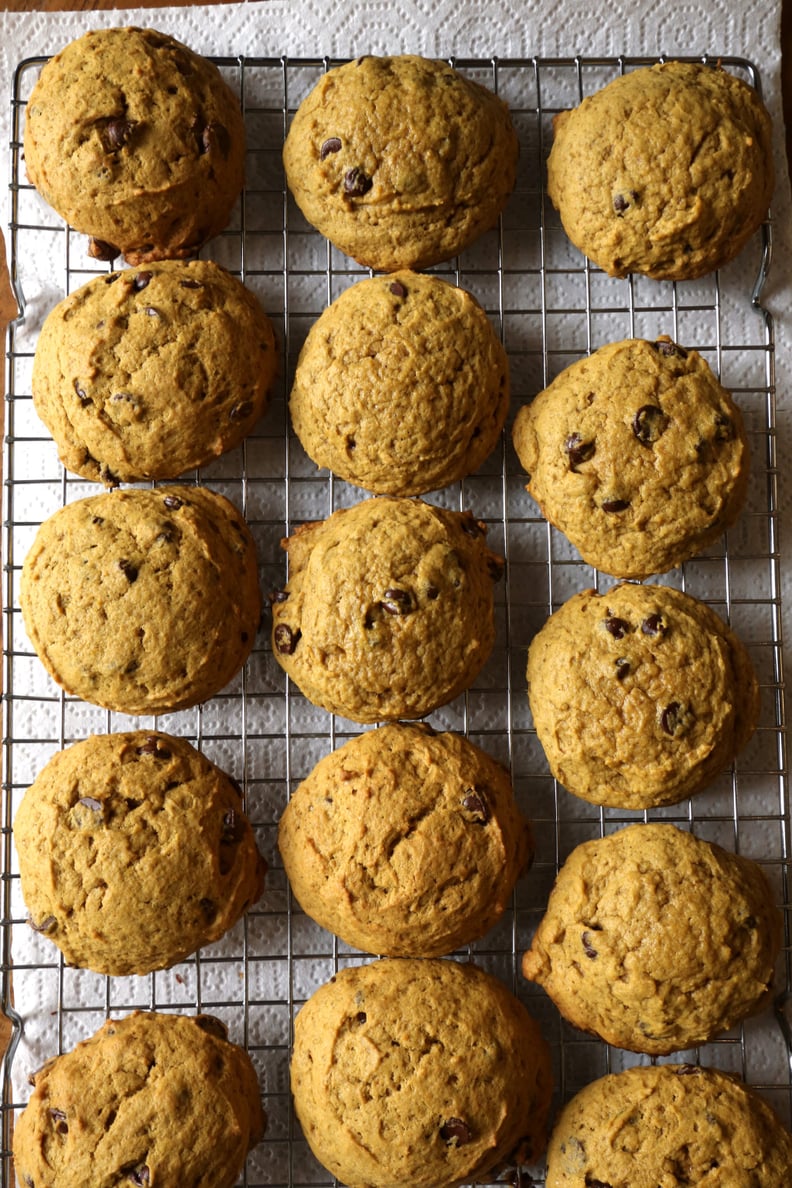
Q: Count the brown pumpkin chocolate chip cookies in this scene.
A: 15